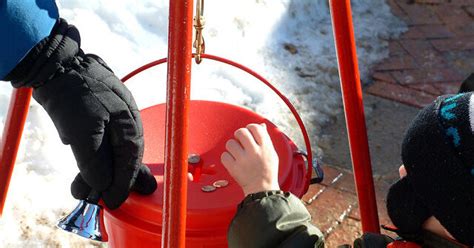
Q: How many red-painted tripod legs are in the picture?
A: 3